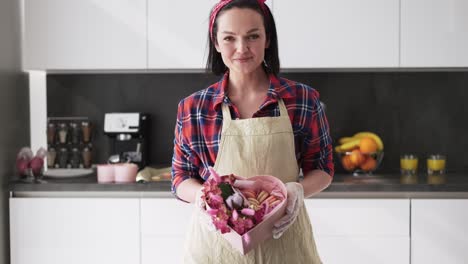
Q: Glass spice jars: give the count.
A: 8